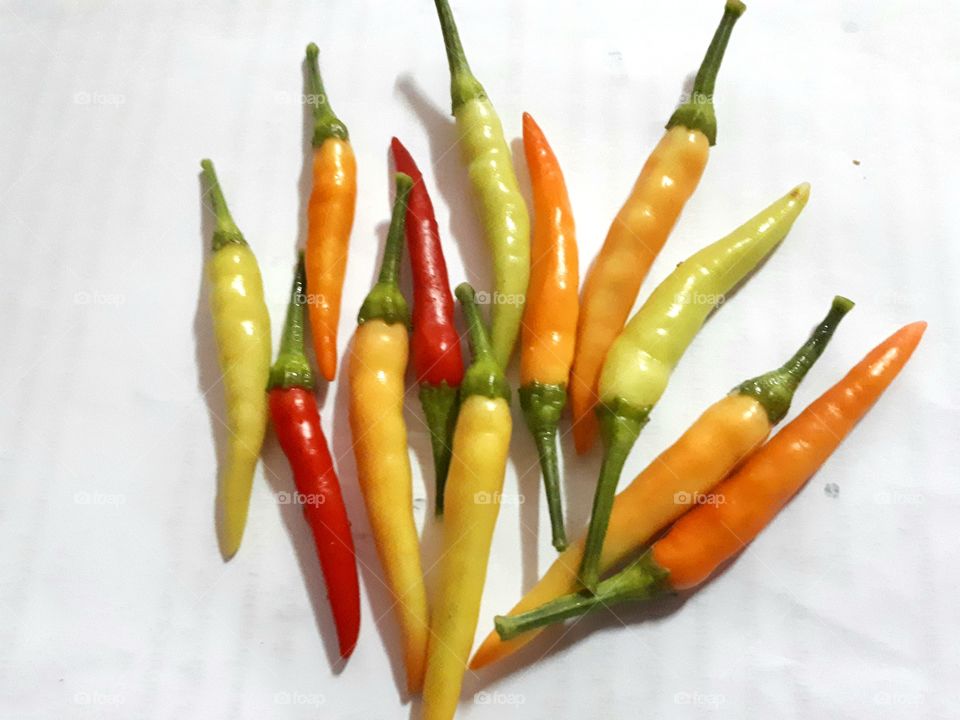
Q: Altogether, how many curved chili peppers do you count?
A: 12